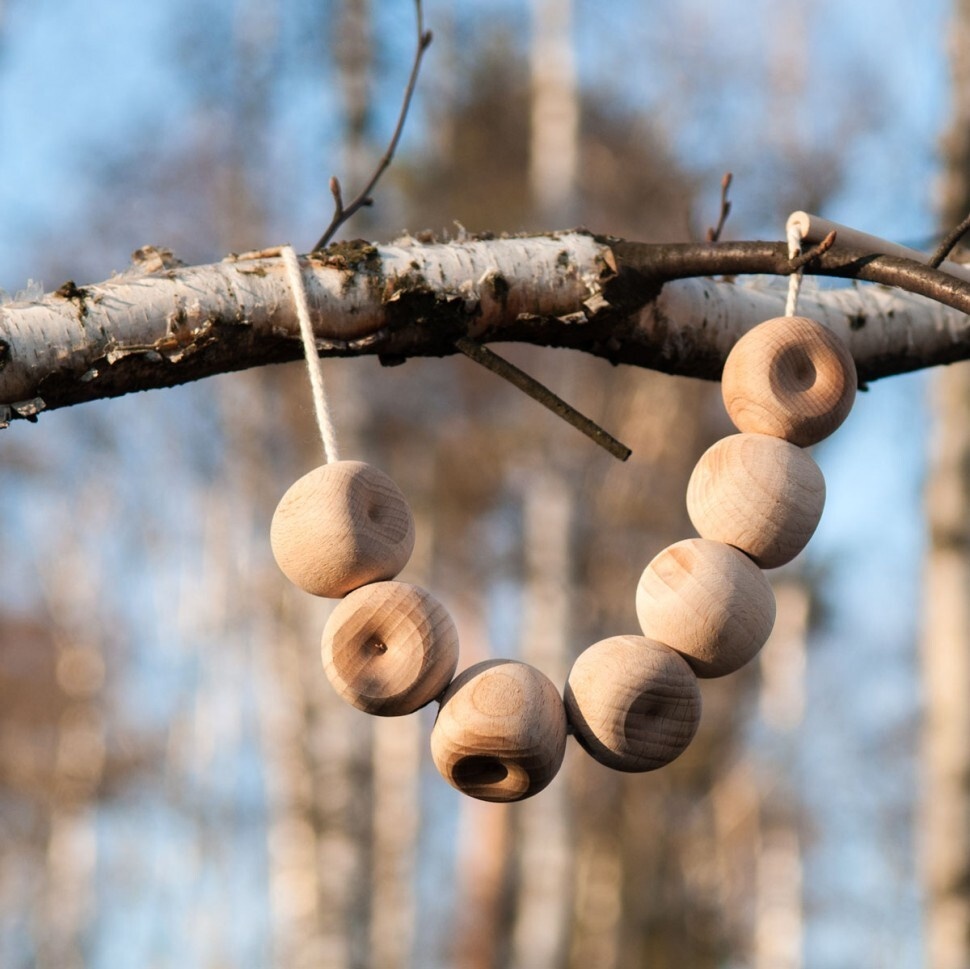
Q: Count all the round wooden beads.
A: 7